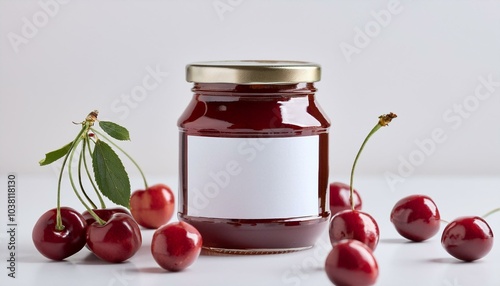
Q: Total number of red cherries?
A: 10